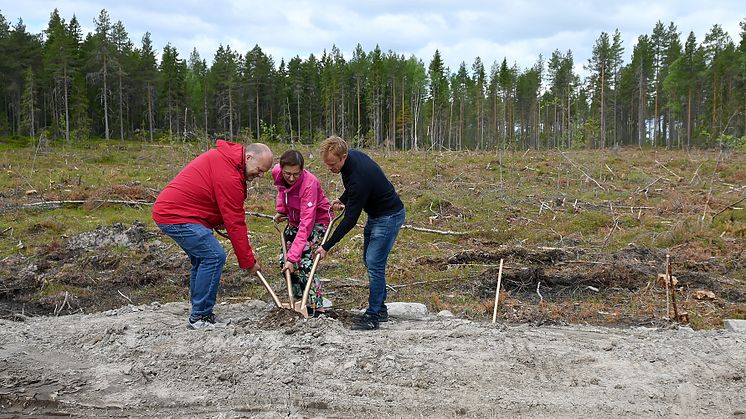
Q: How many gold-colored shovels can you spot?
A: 3